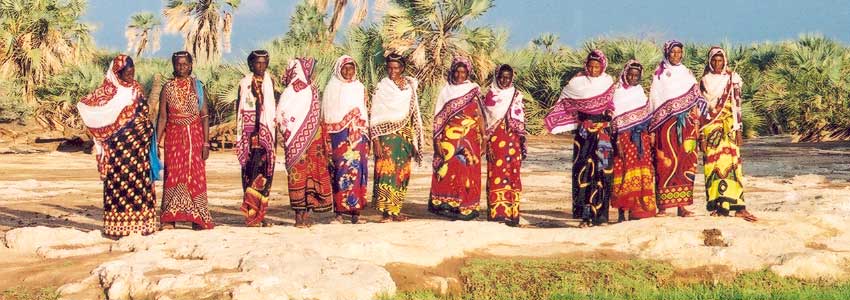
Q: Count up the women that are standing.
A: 12